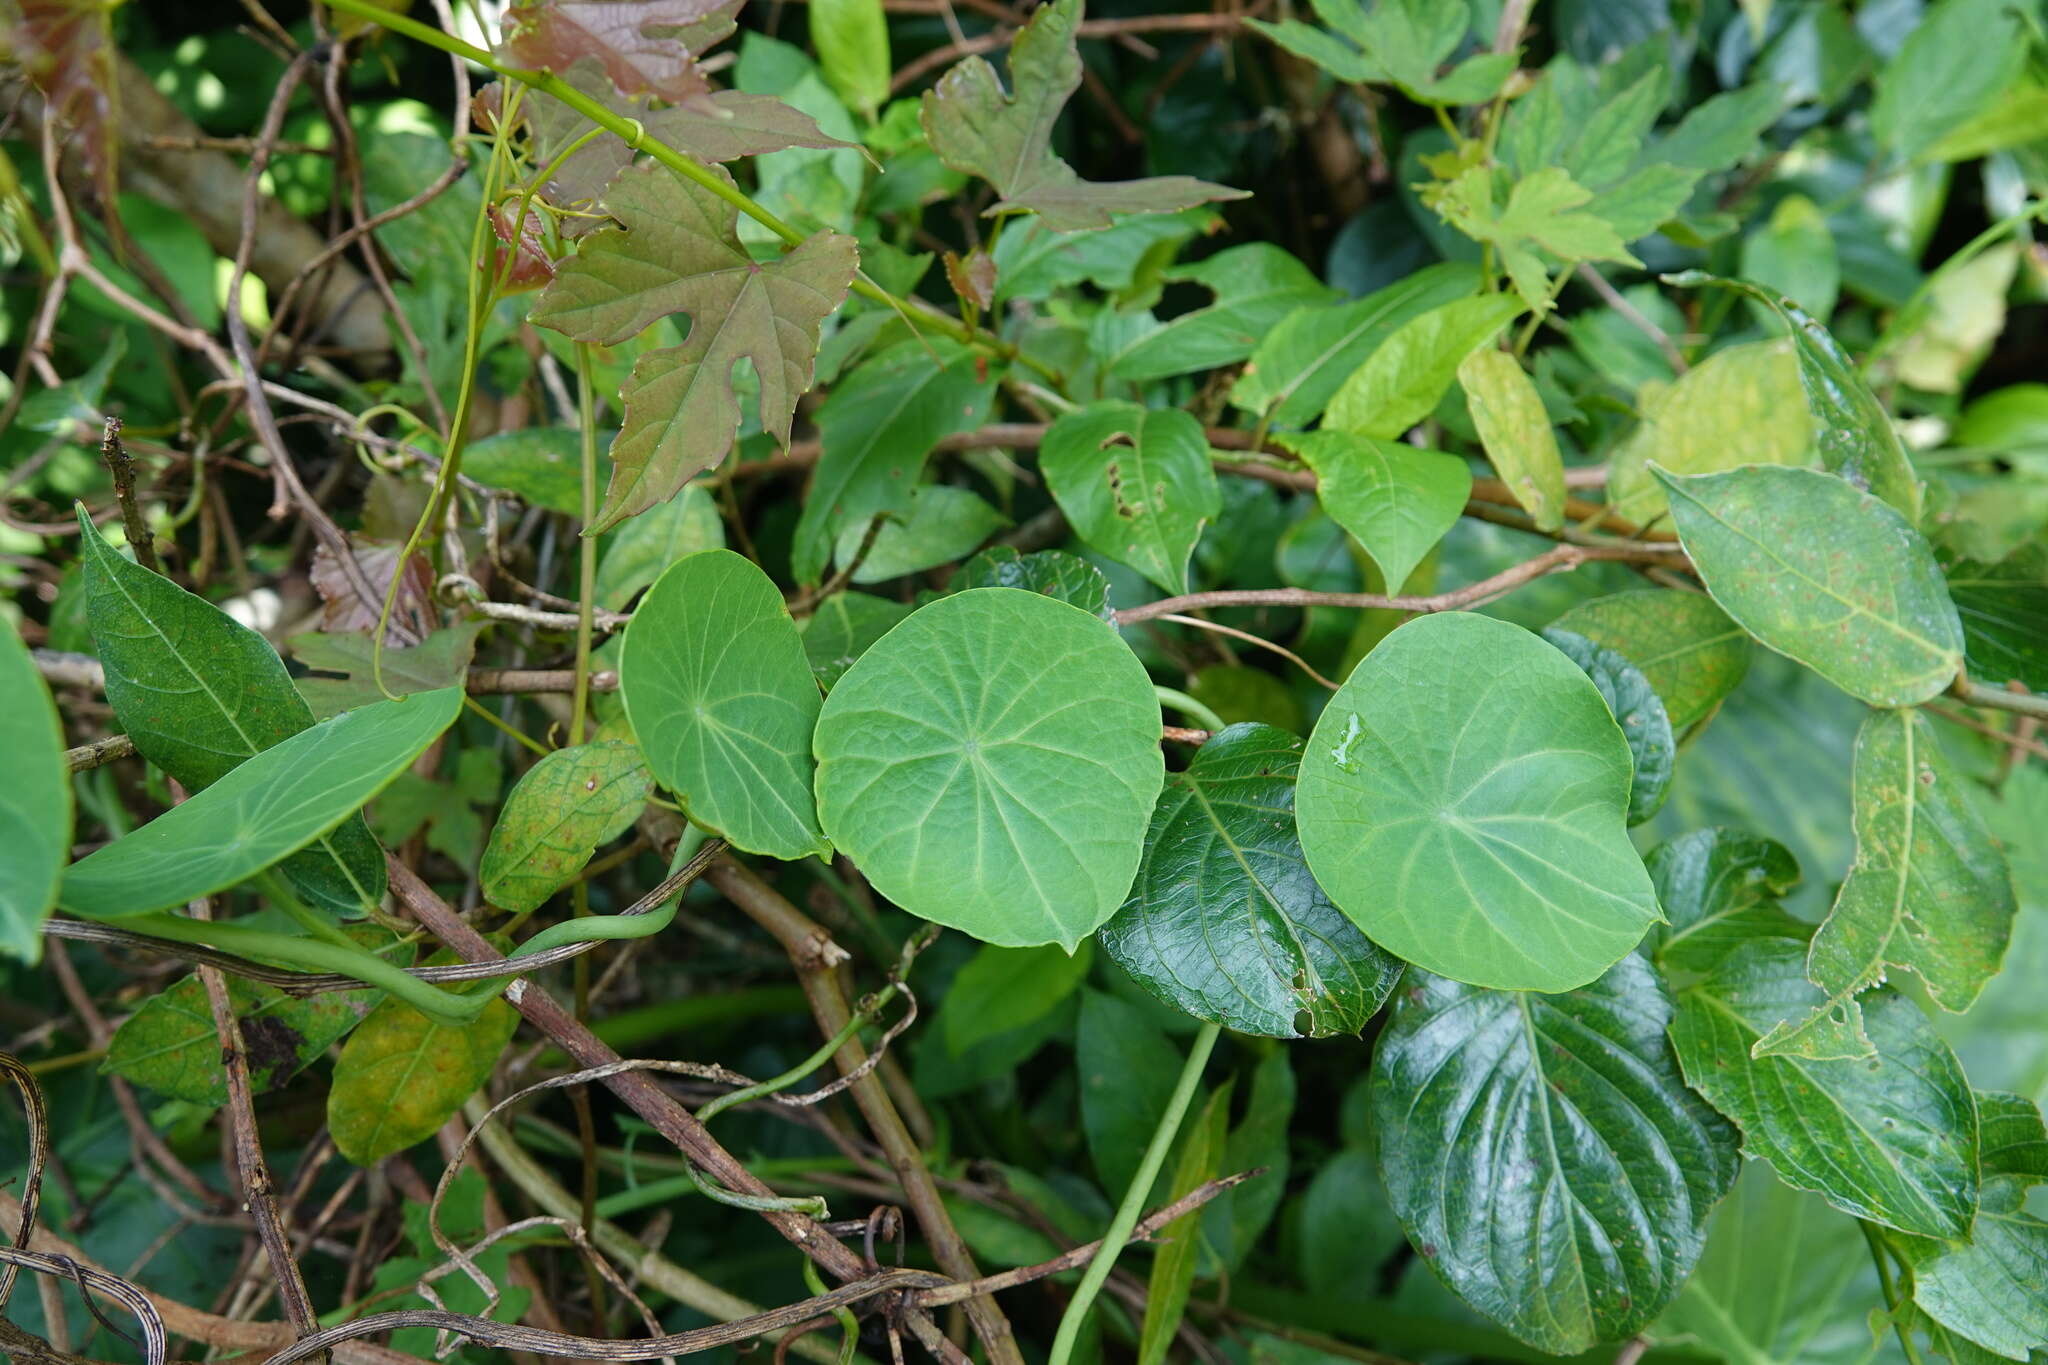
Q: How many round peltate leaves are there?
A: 5